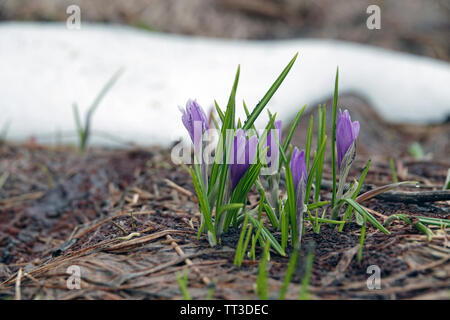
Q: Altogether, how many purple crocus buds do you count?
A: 5